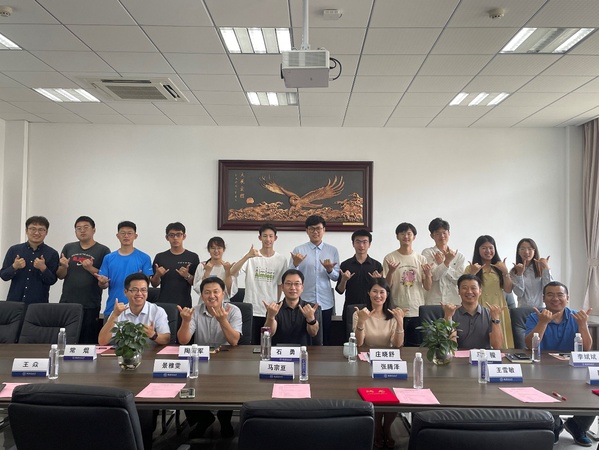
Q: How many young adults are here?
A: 12